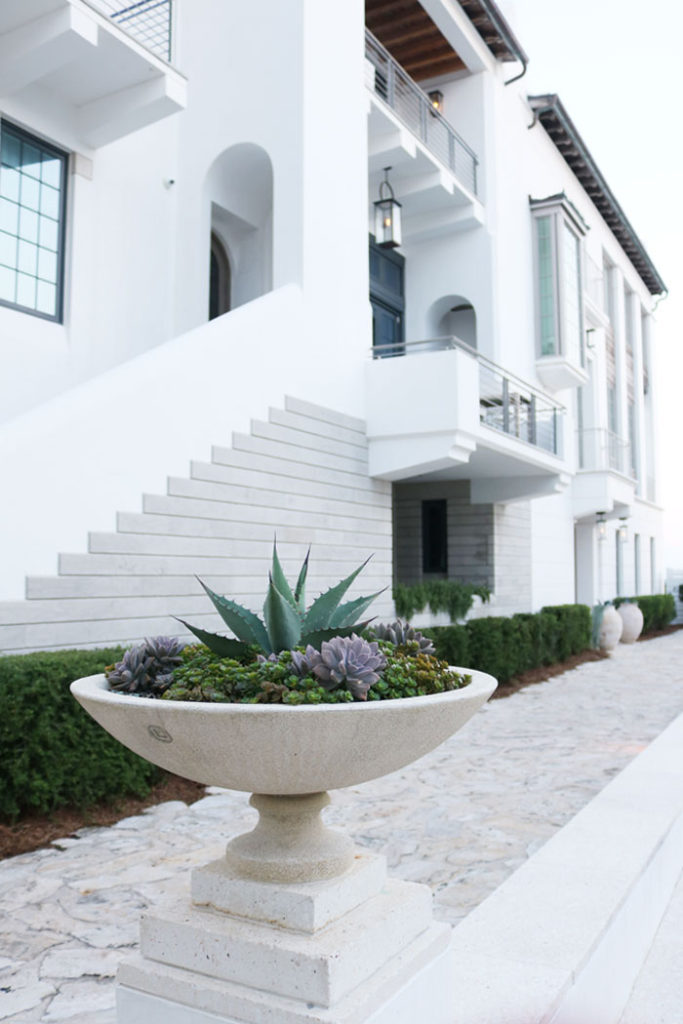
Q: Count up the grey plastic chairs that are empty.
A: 0